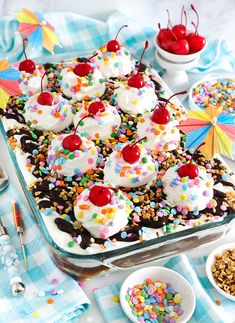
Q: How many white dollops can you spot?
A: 11